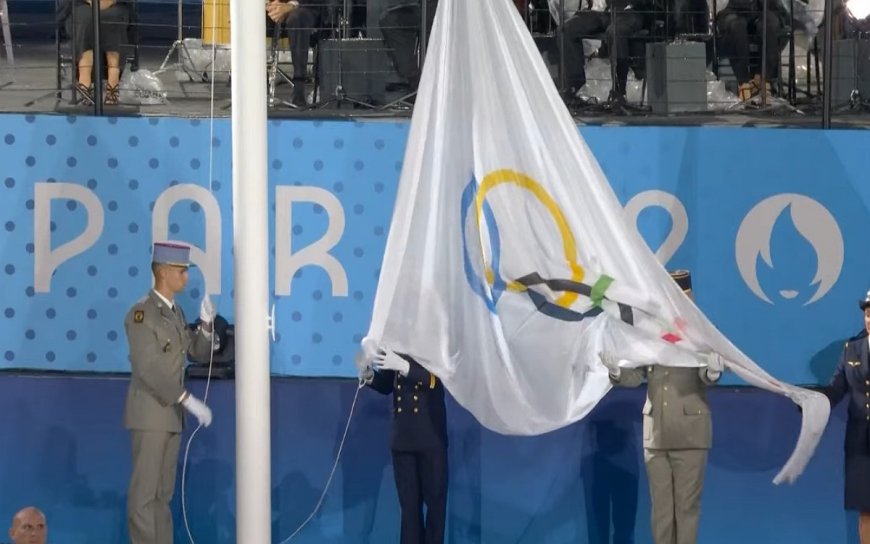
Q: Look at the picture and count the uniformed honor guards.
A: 4